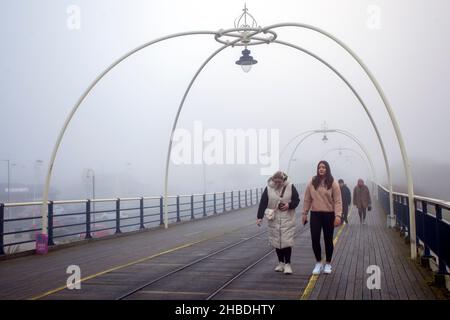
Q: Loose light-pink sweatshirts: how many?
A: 1